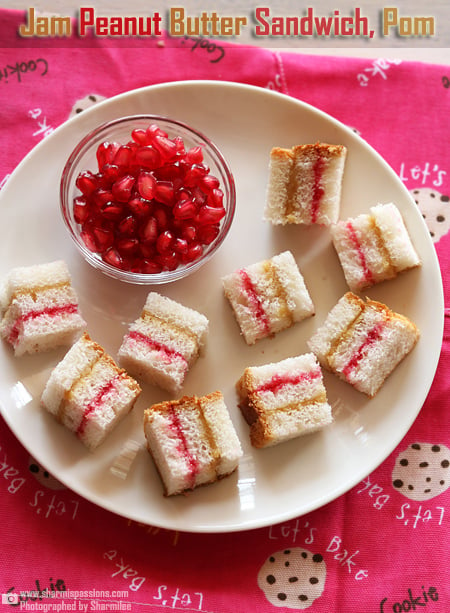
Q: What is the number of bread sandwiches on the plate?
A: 9